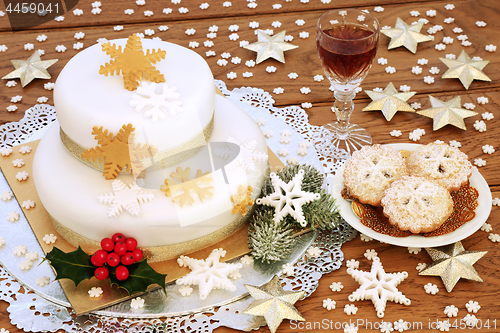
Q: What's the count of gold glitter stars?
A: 8